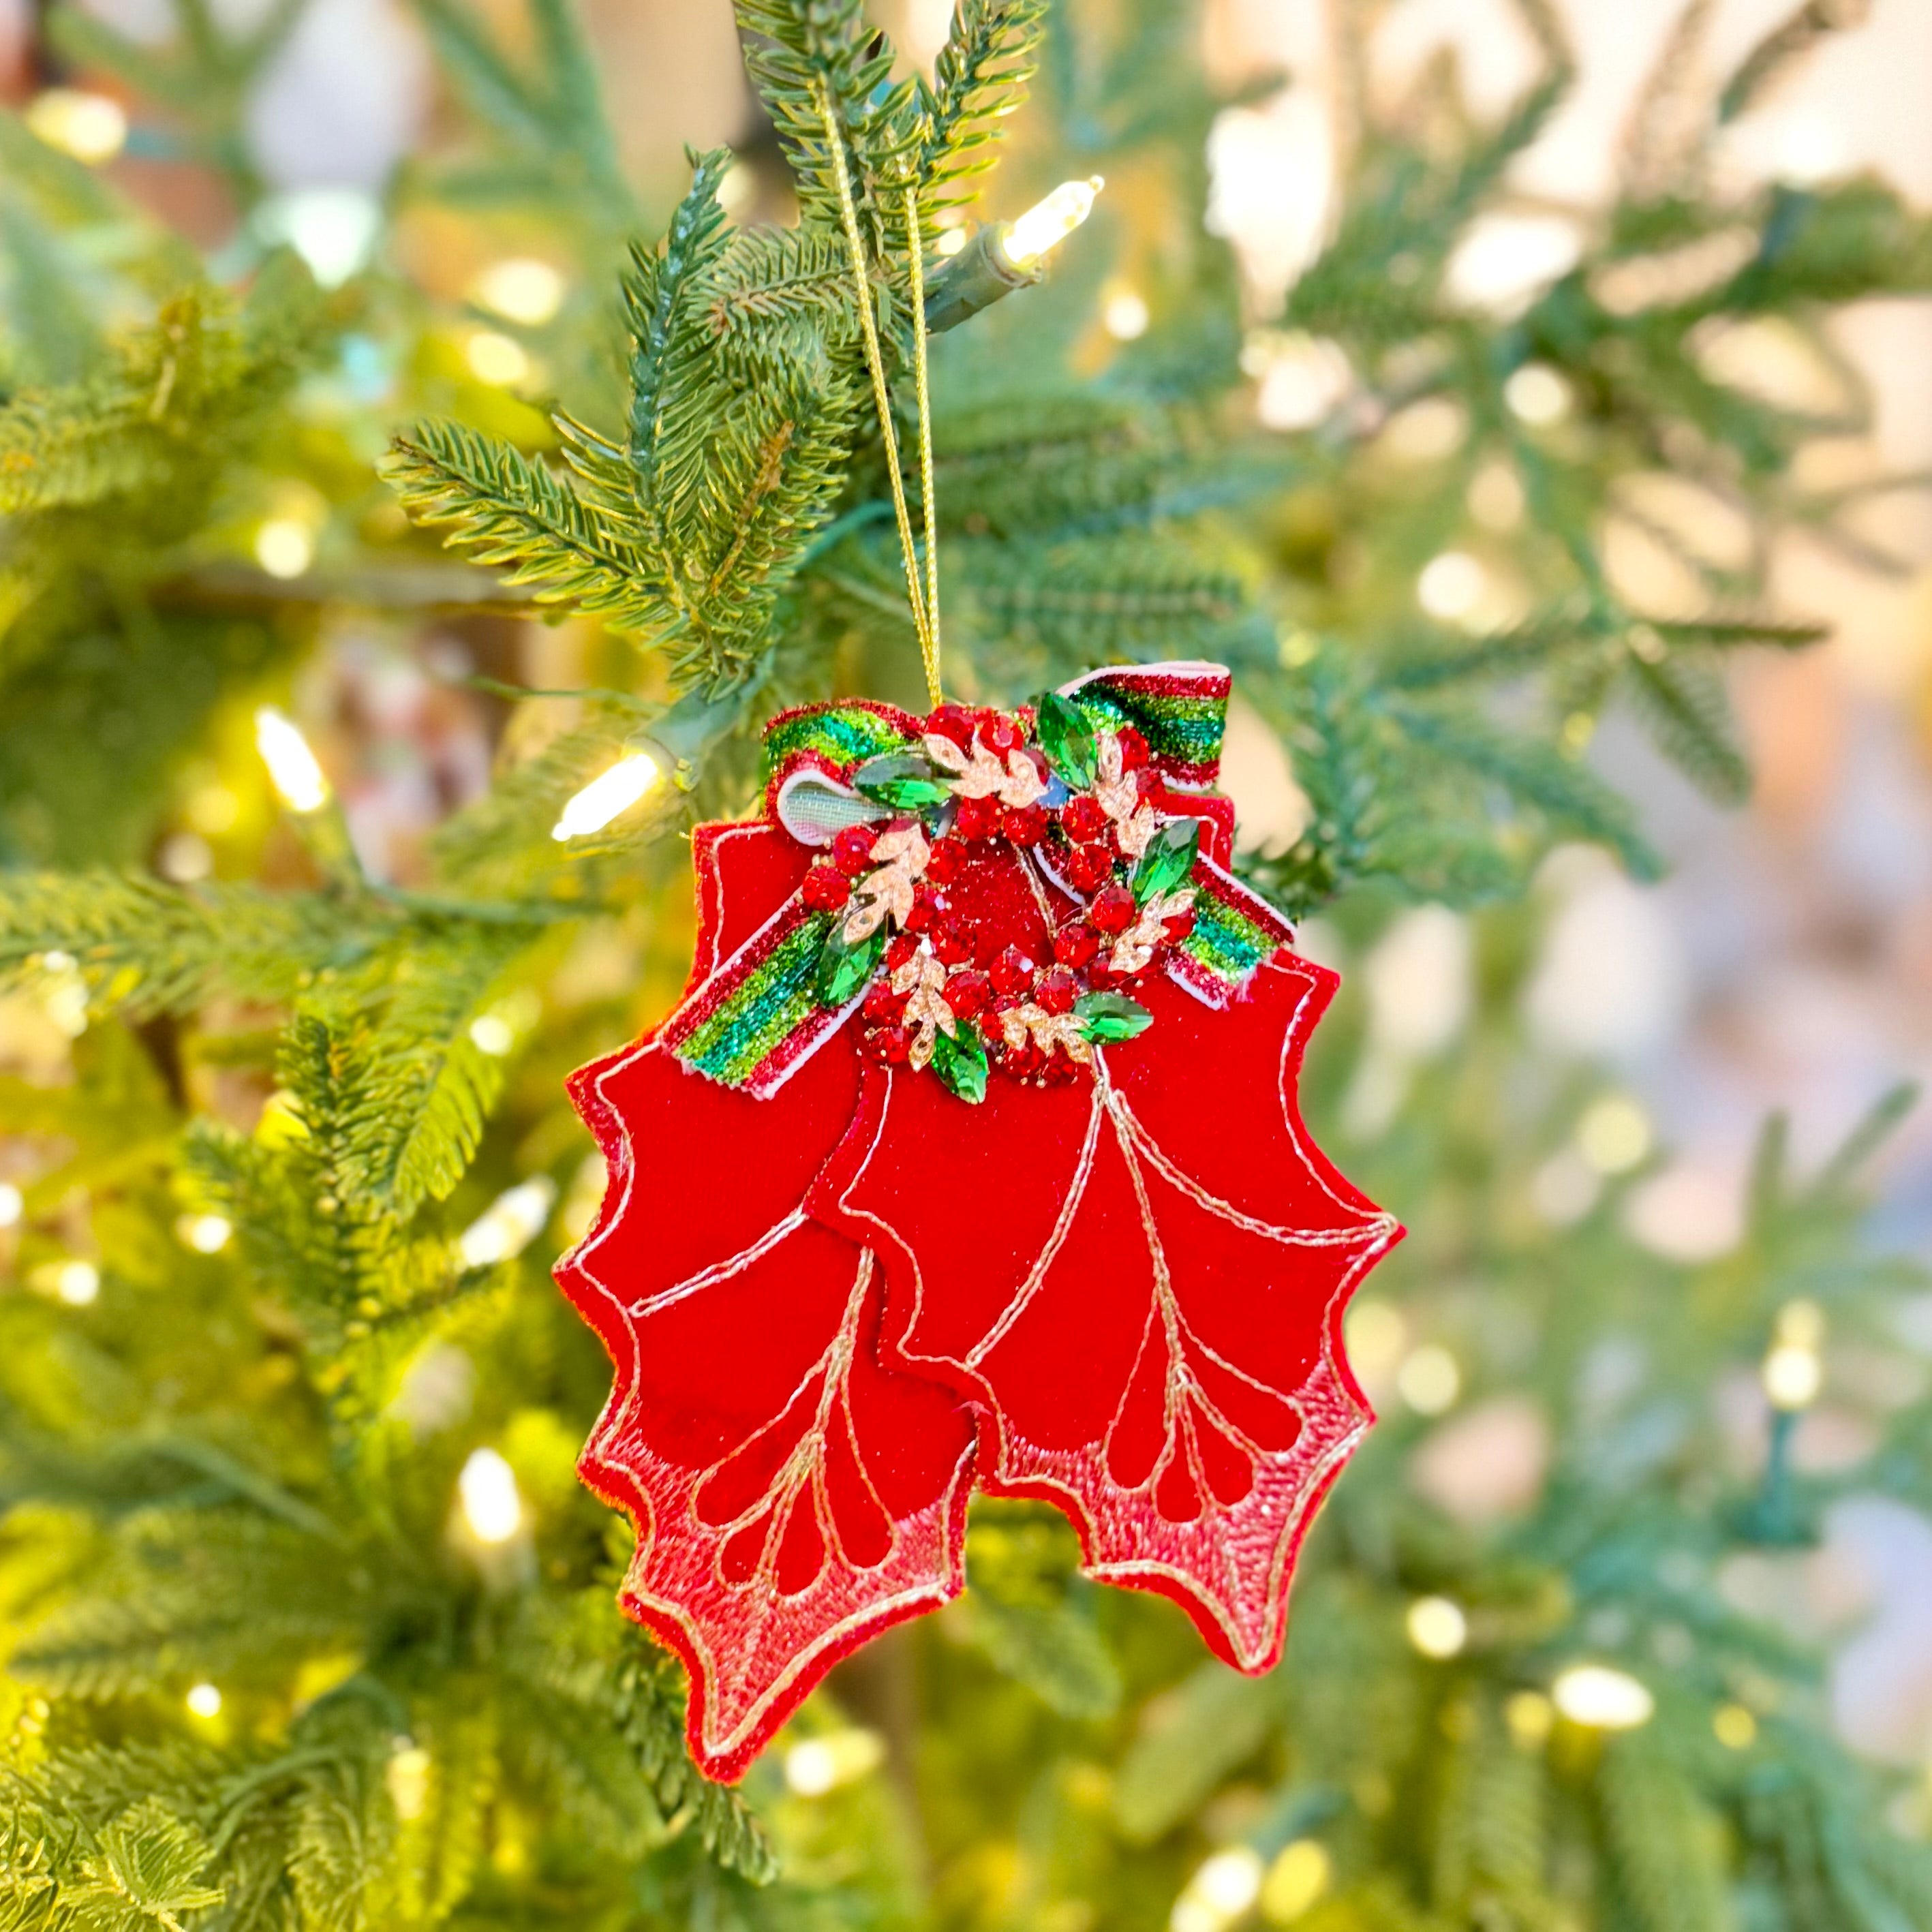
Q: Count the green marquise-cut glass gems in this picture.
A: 6